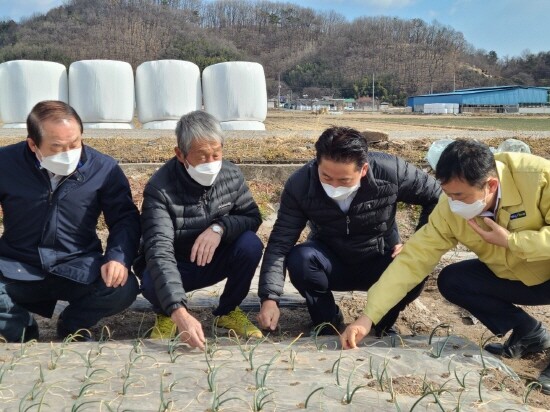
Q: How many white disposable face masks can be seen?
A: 4